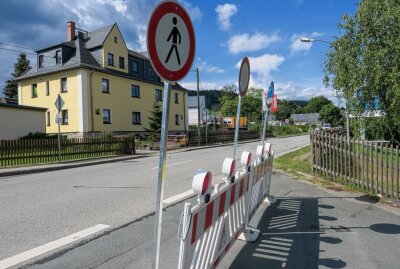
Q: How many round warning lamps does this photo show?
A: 5